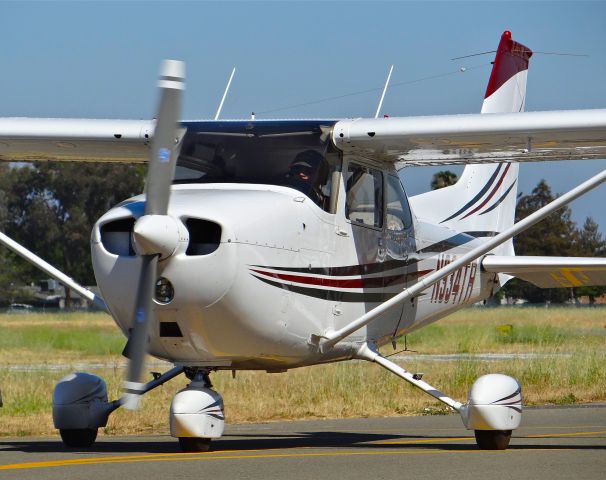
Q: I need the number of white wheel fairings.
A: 3